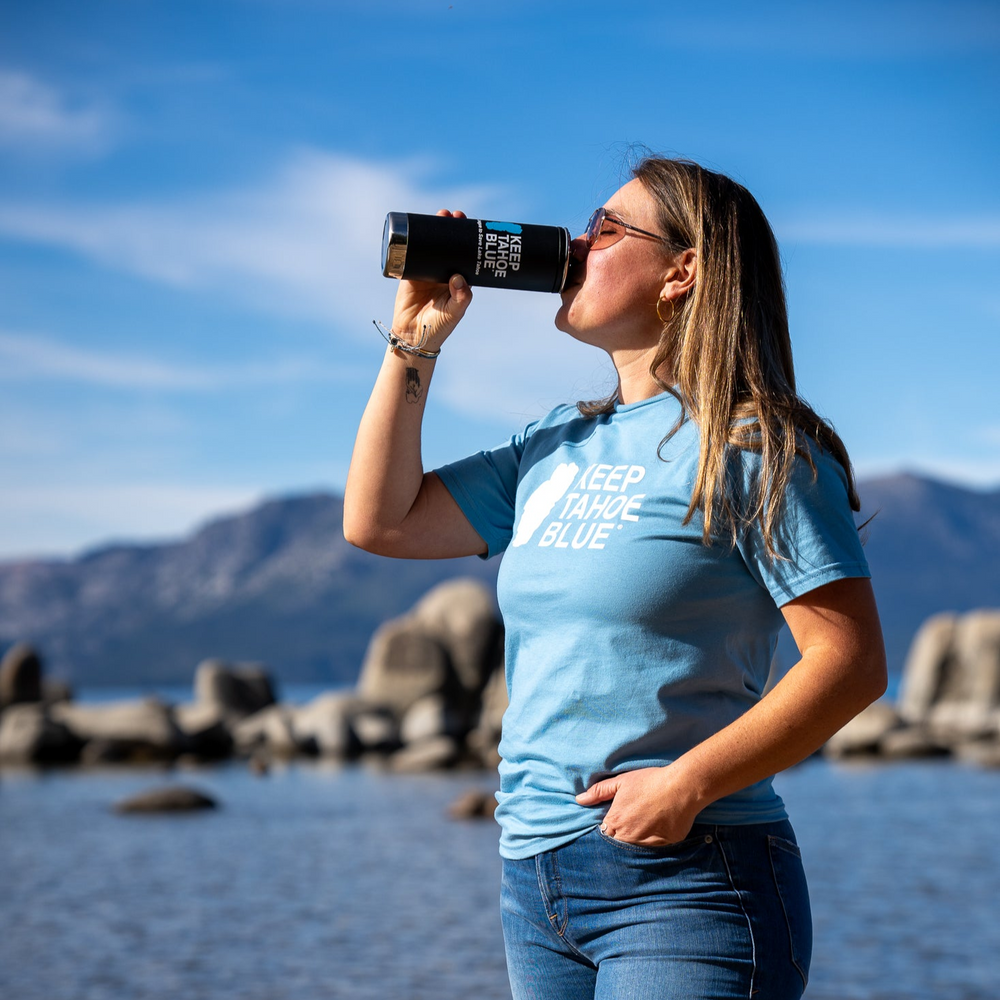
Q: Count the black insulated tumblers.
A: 1